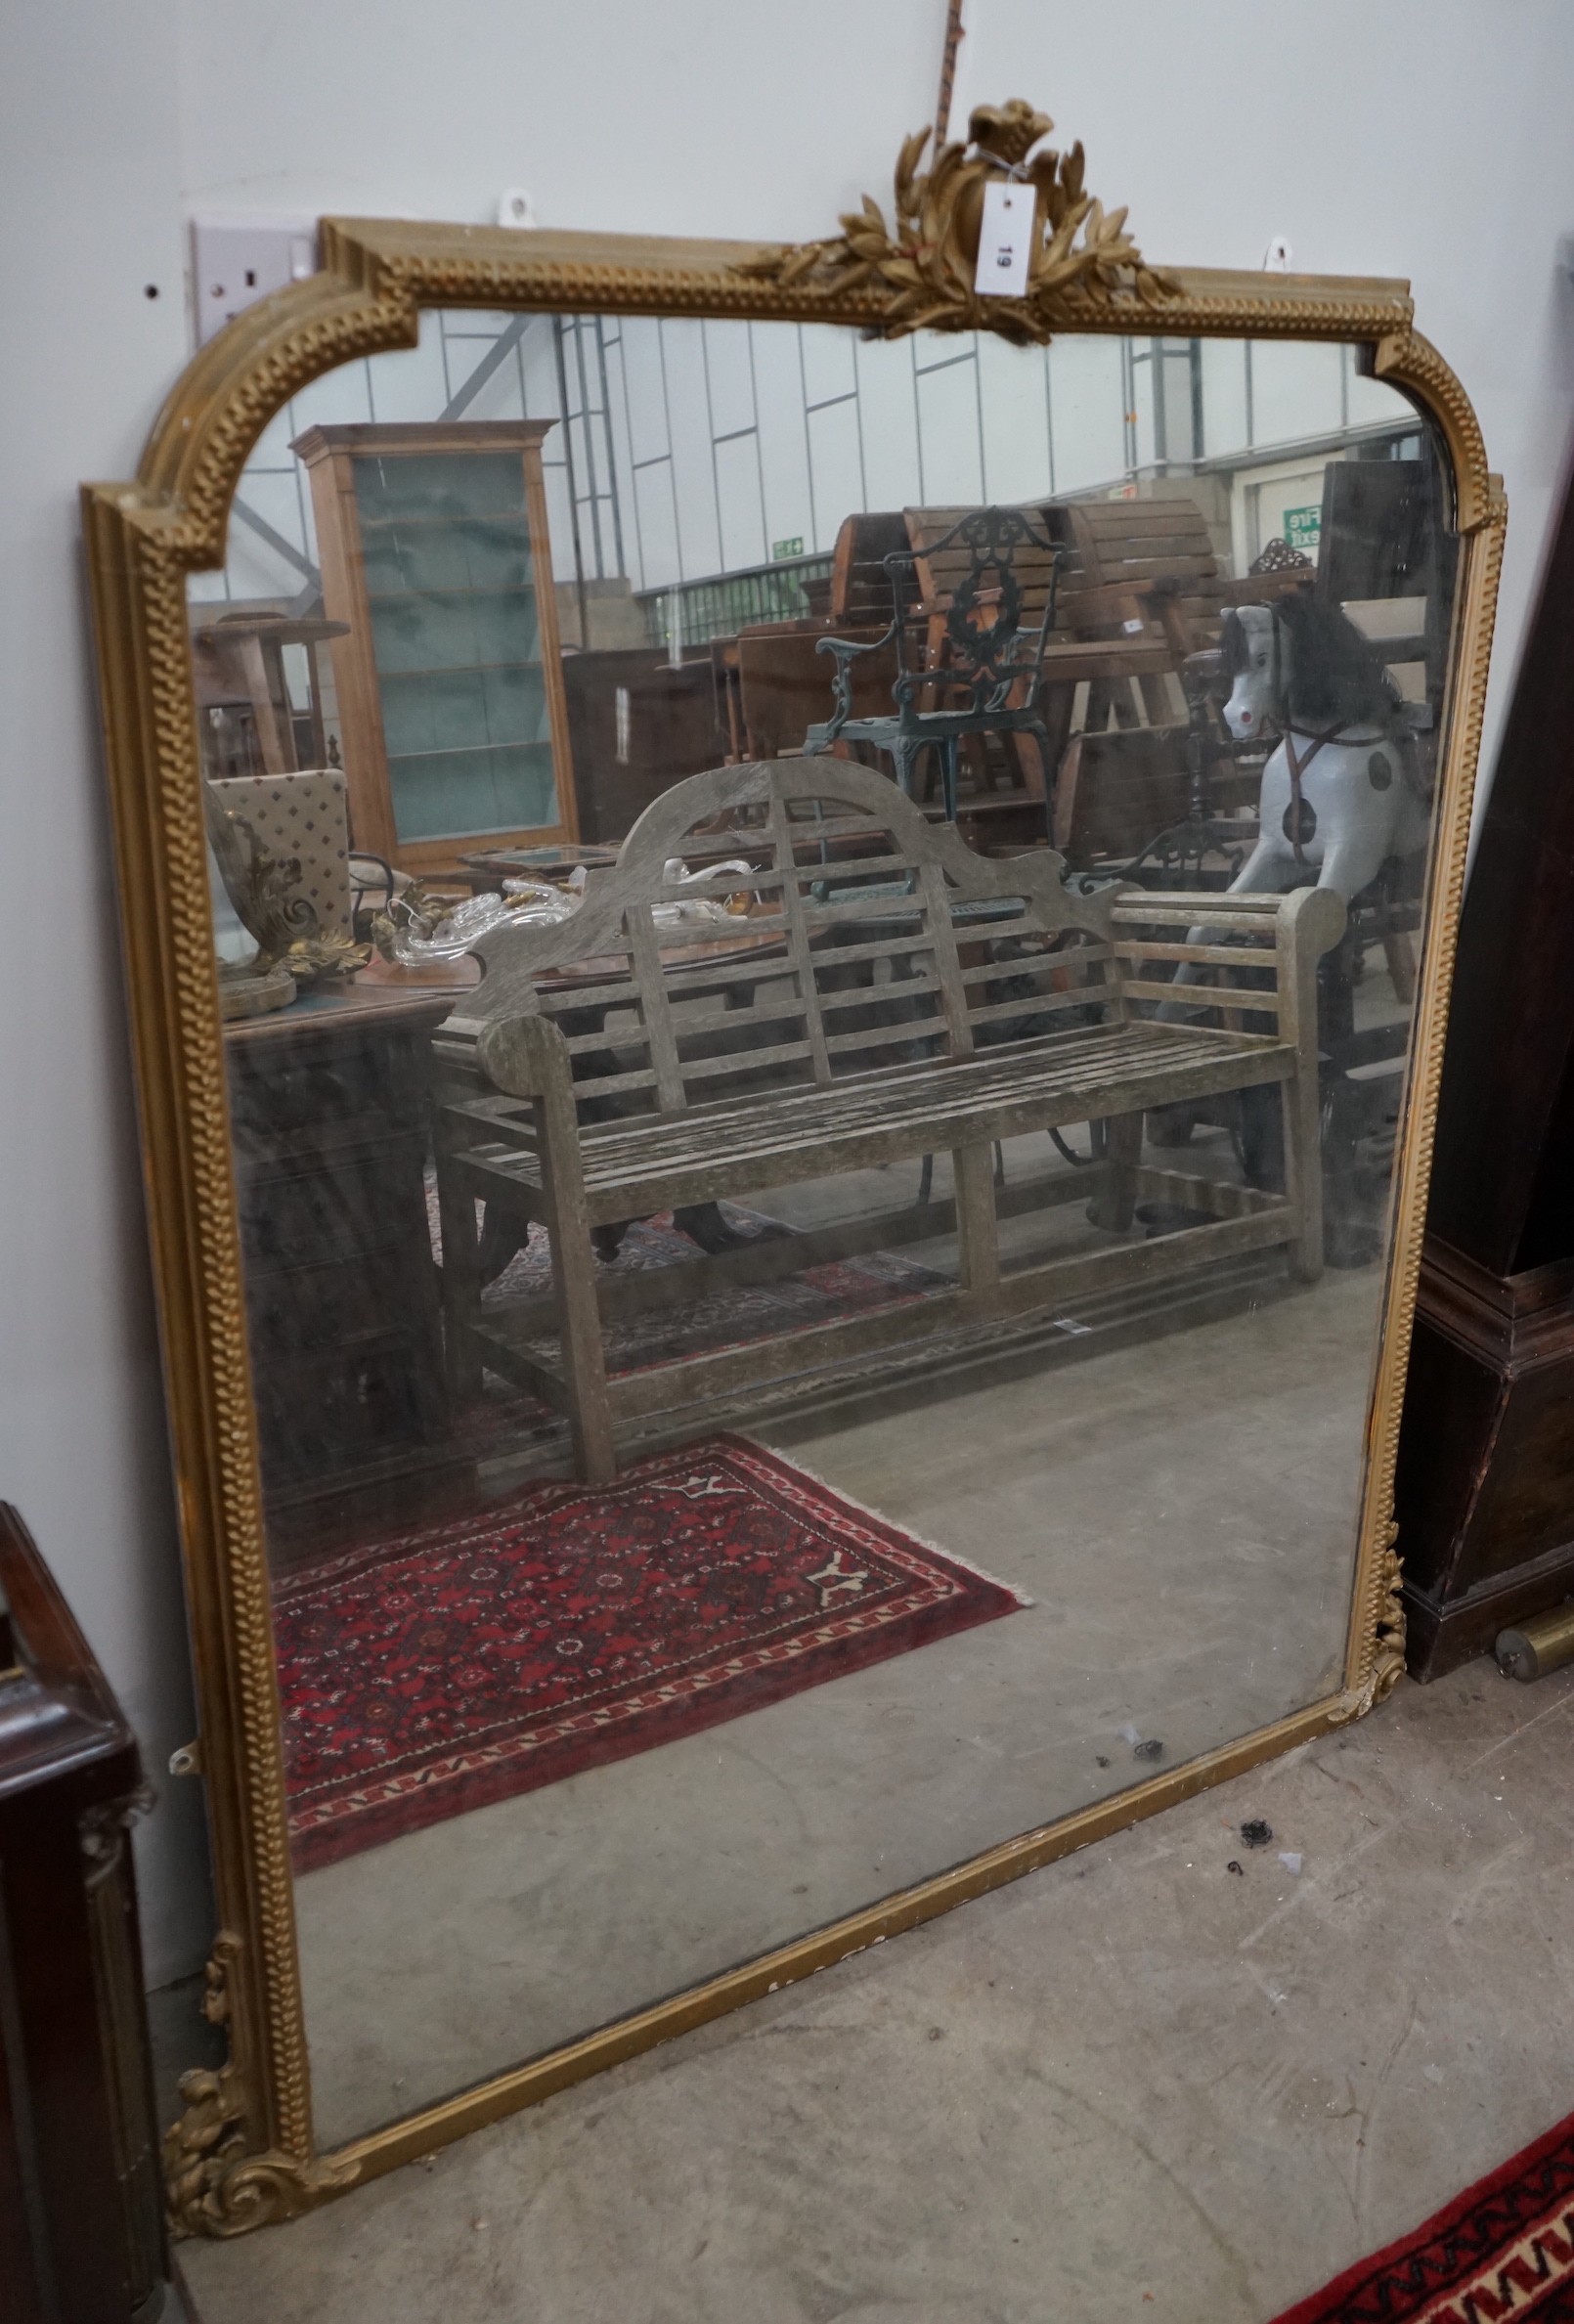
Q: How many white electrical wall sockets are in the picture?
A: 1